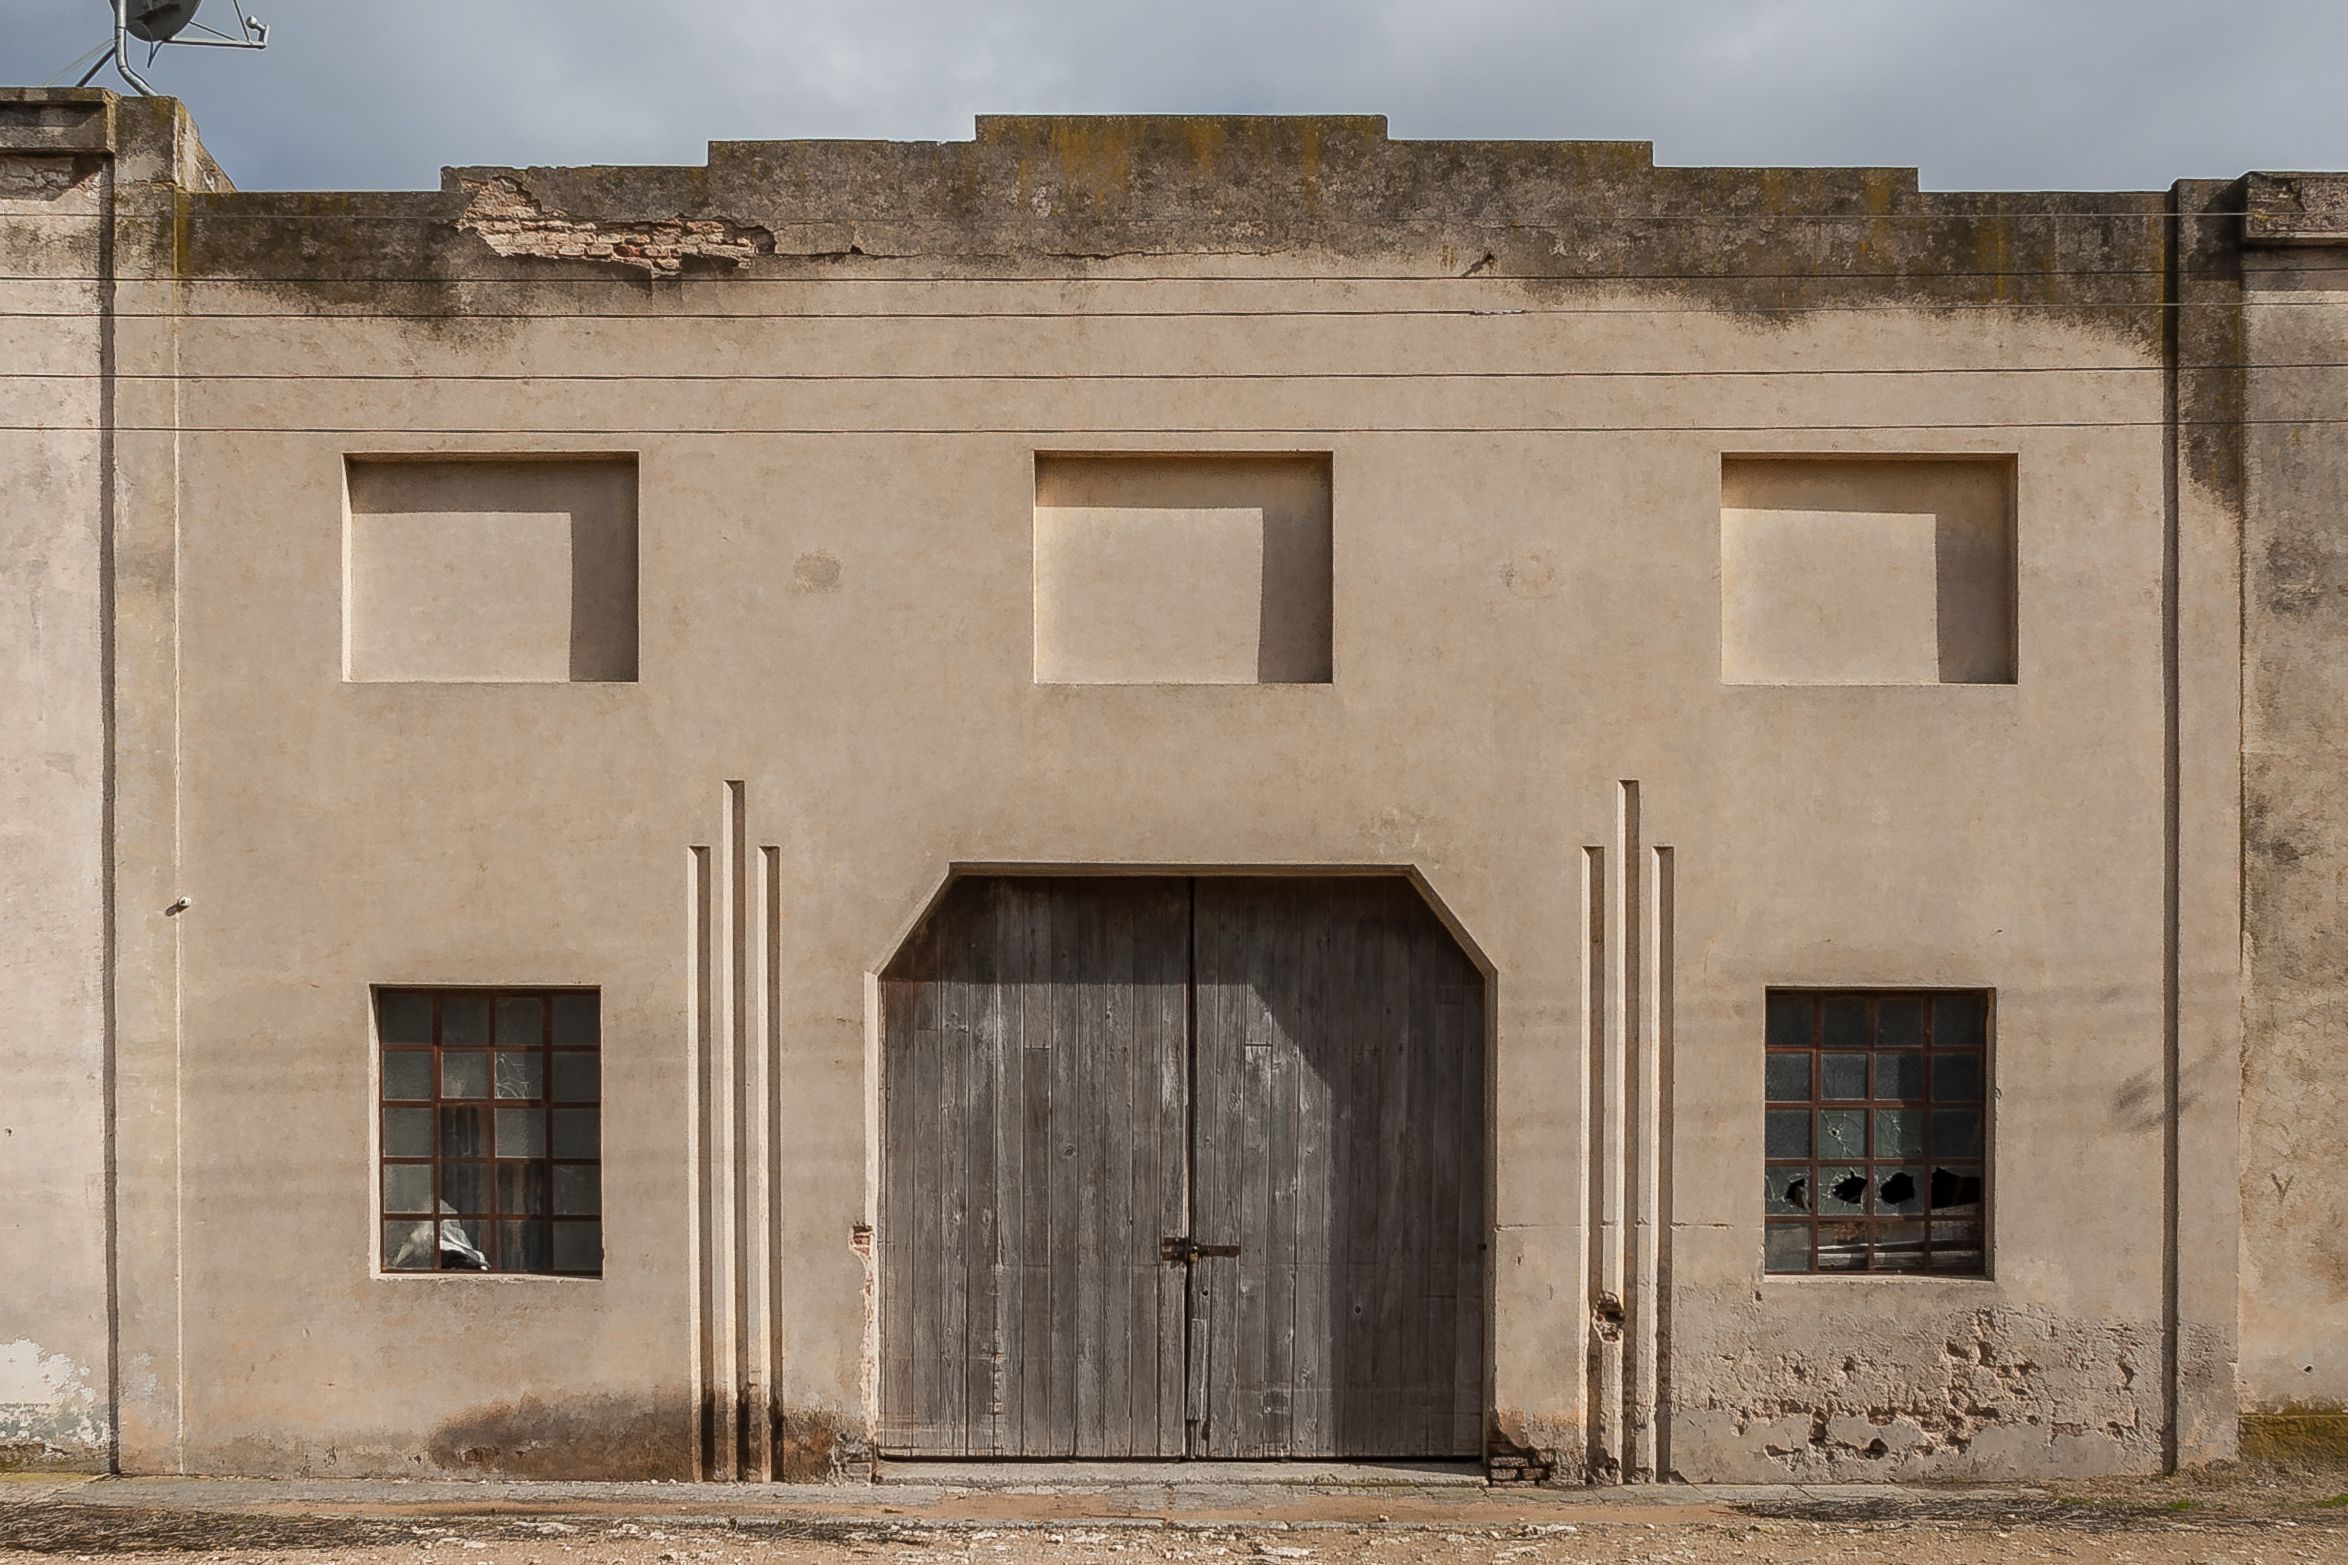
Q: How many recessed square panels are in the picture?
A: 3